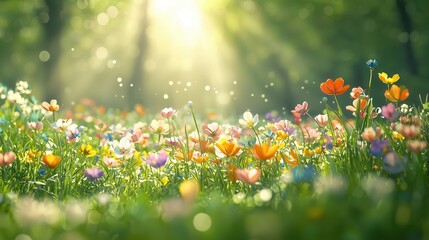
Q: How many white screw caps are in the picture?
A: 0